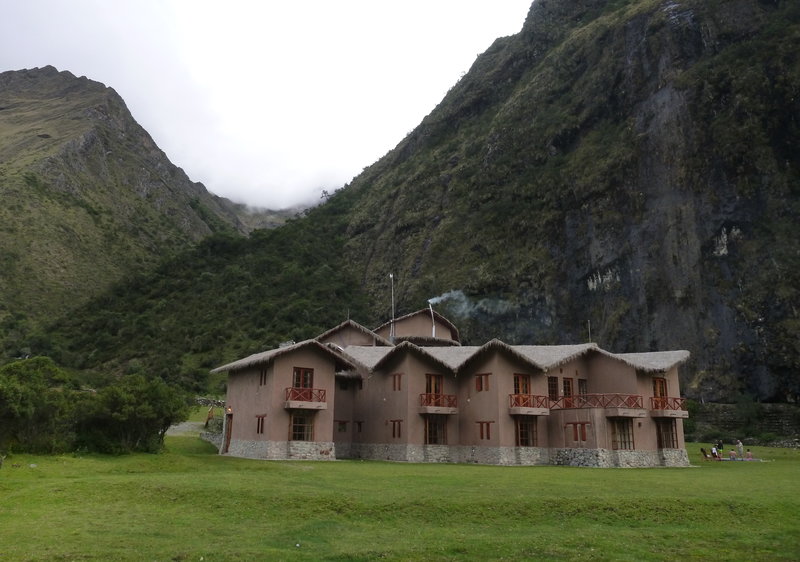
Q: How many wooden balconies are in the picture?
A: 5